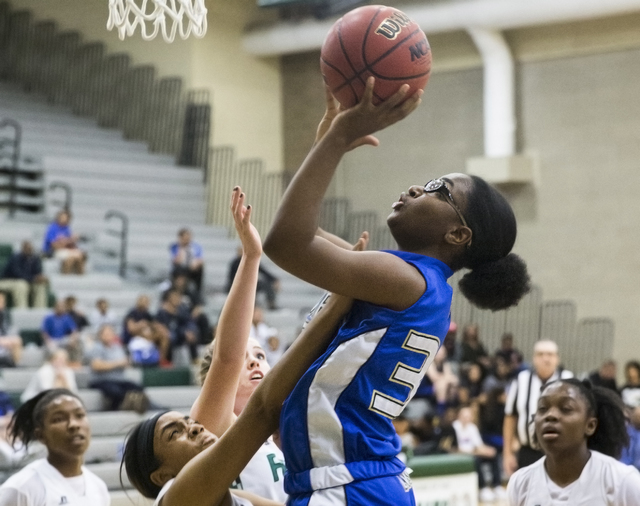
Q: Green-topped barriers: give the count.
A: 1